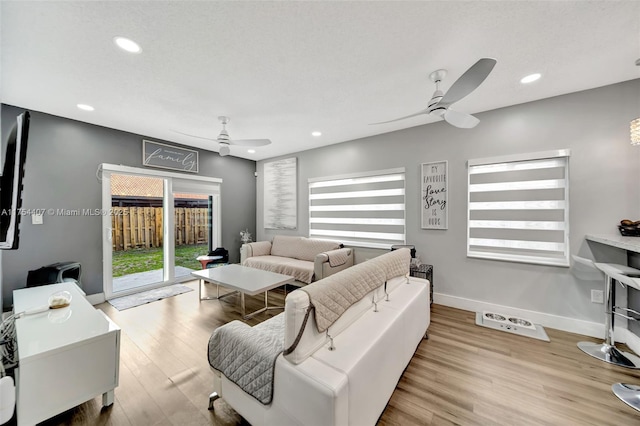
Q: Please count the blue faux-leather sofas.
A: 0